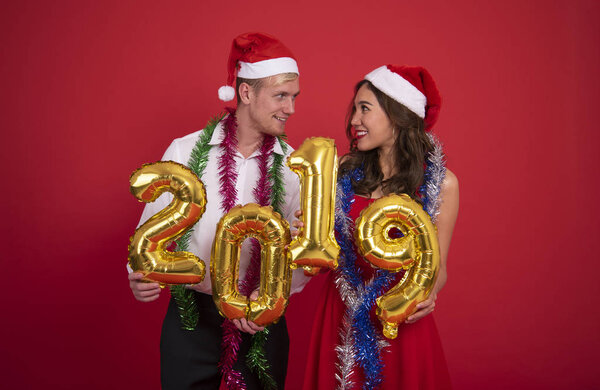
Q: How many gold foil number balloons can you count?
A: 4